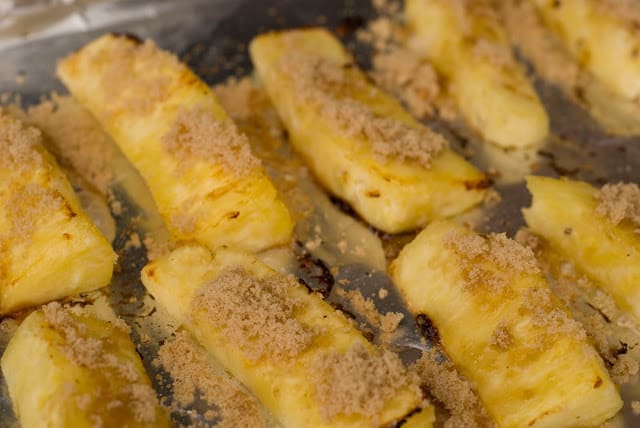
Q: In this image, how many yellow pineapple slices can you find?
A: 9